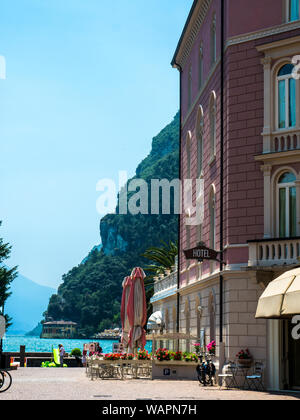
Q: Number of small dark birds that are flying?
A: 0